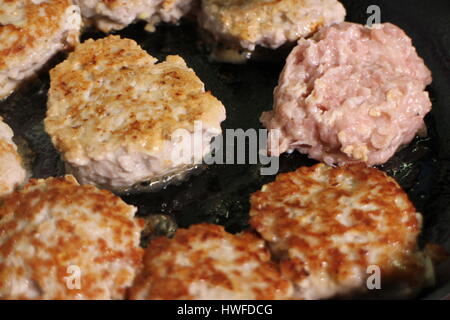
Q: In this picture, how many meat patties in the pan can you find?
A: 9